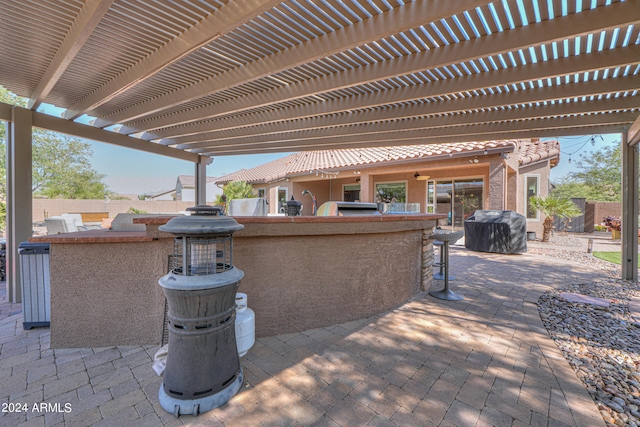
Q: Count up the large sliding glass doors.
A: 1